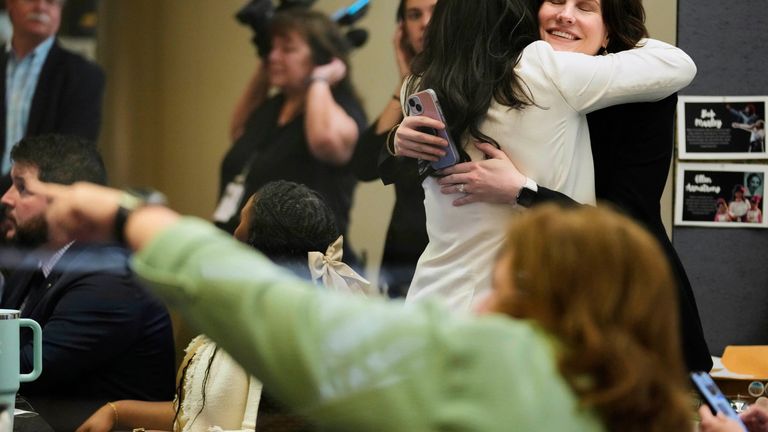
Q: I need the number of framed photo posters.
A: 2